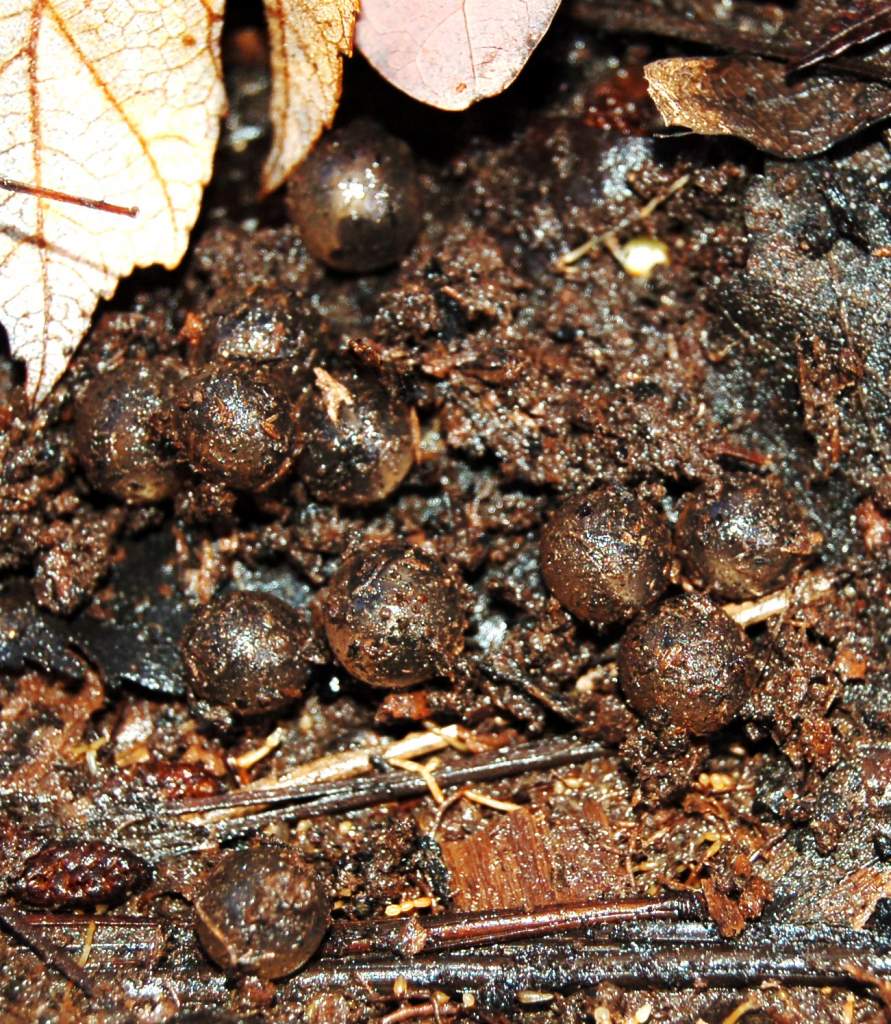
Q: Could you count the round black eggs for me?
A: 11